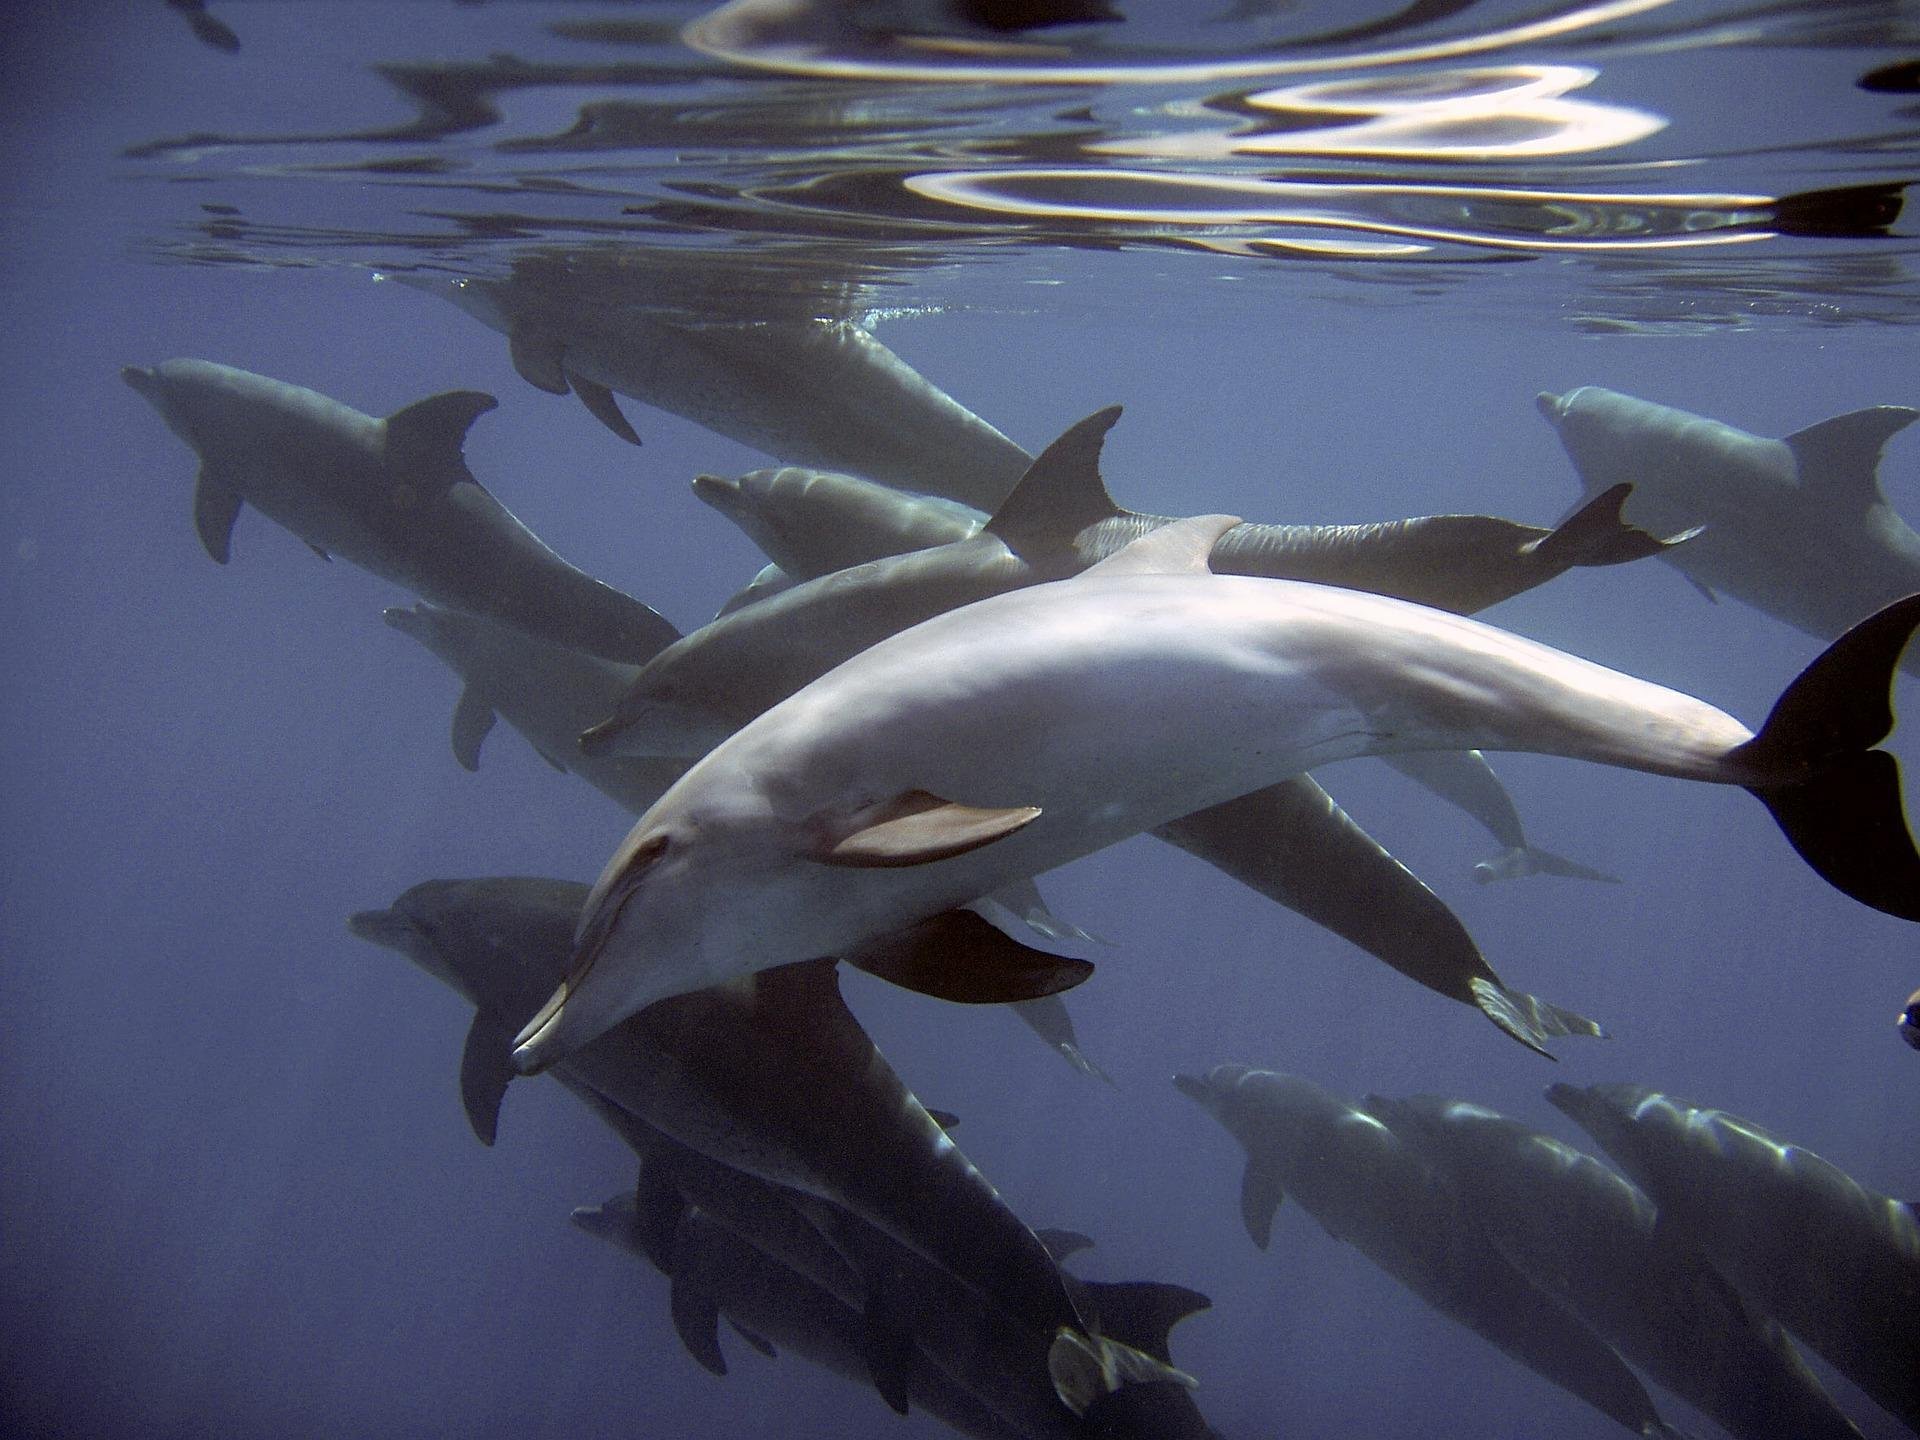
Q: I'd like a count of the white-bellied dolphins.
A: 1